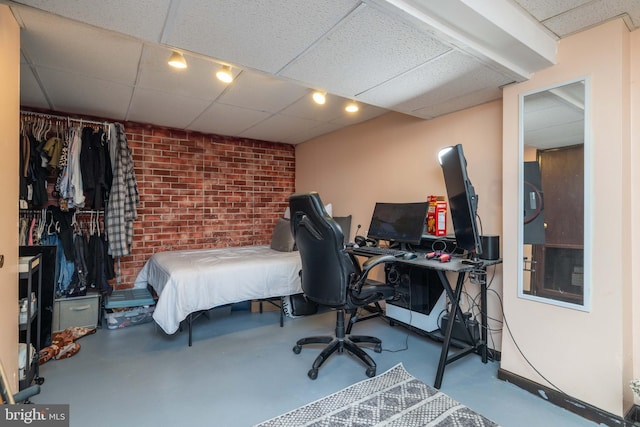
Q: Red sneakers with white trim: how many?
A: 0